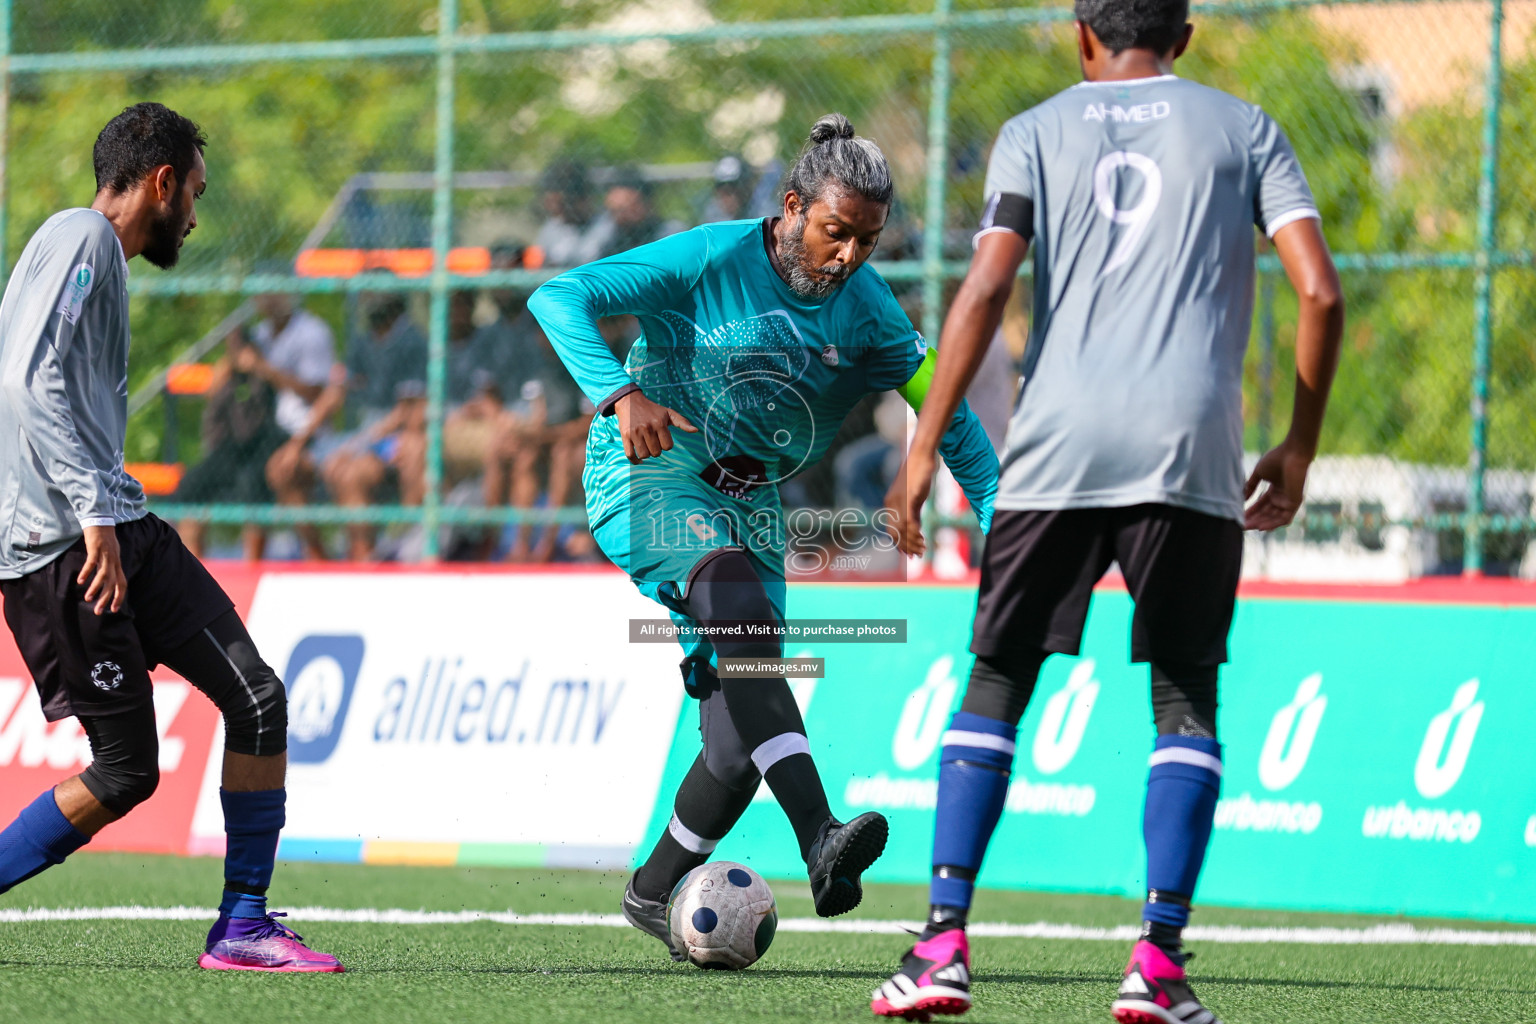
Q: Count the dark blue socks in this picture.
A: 4